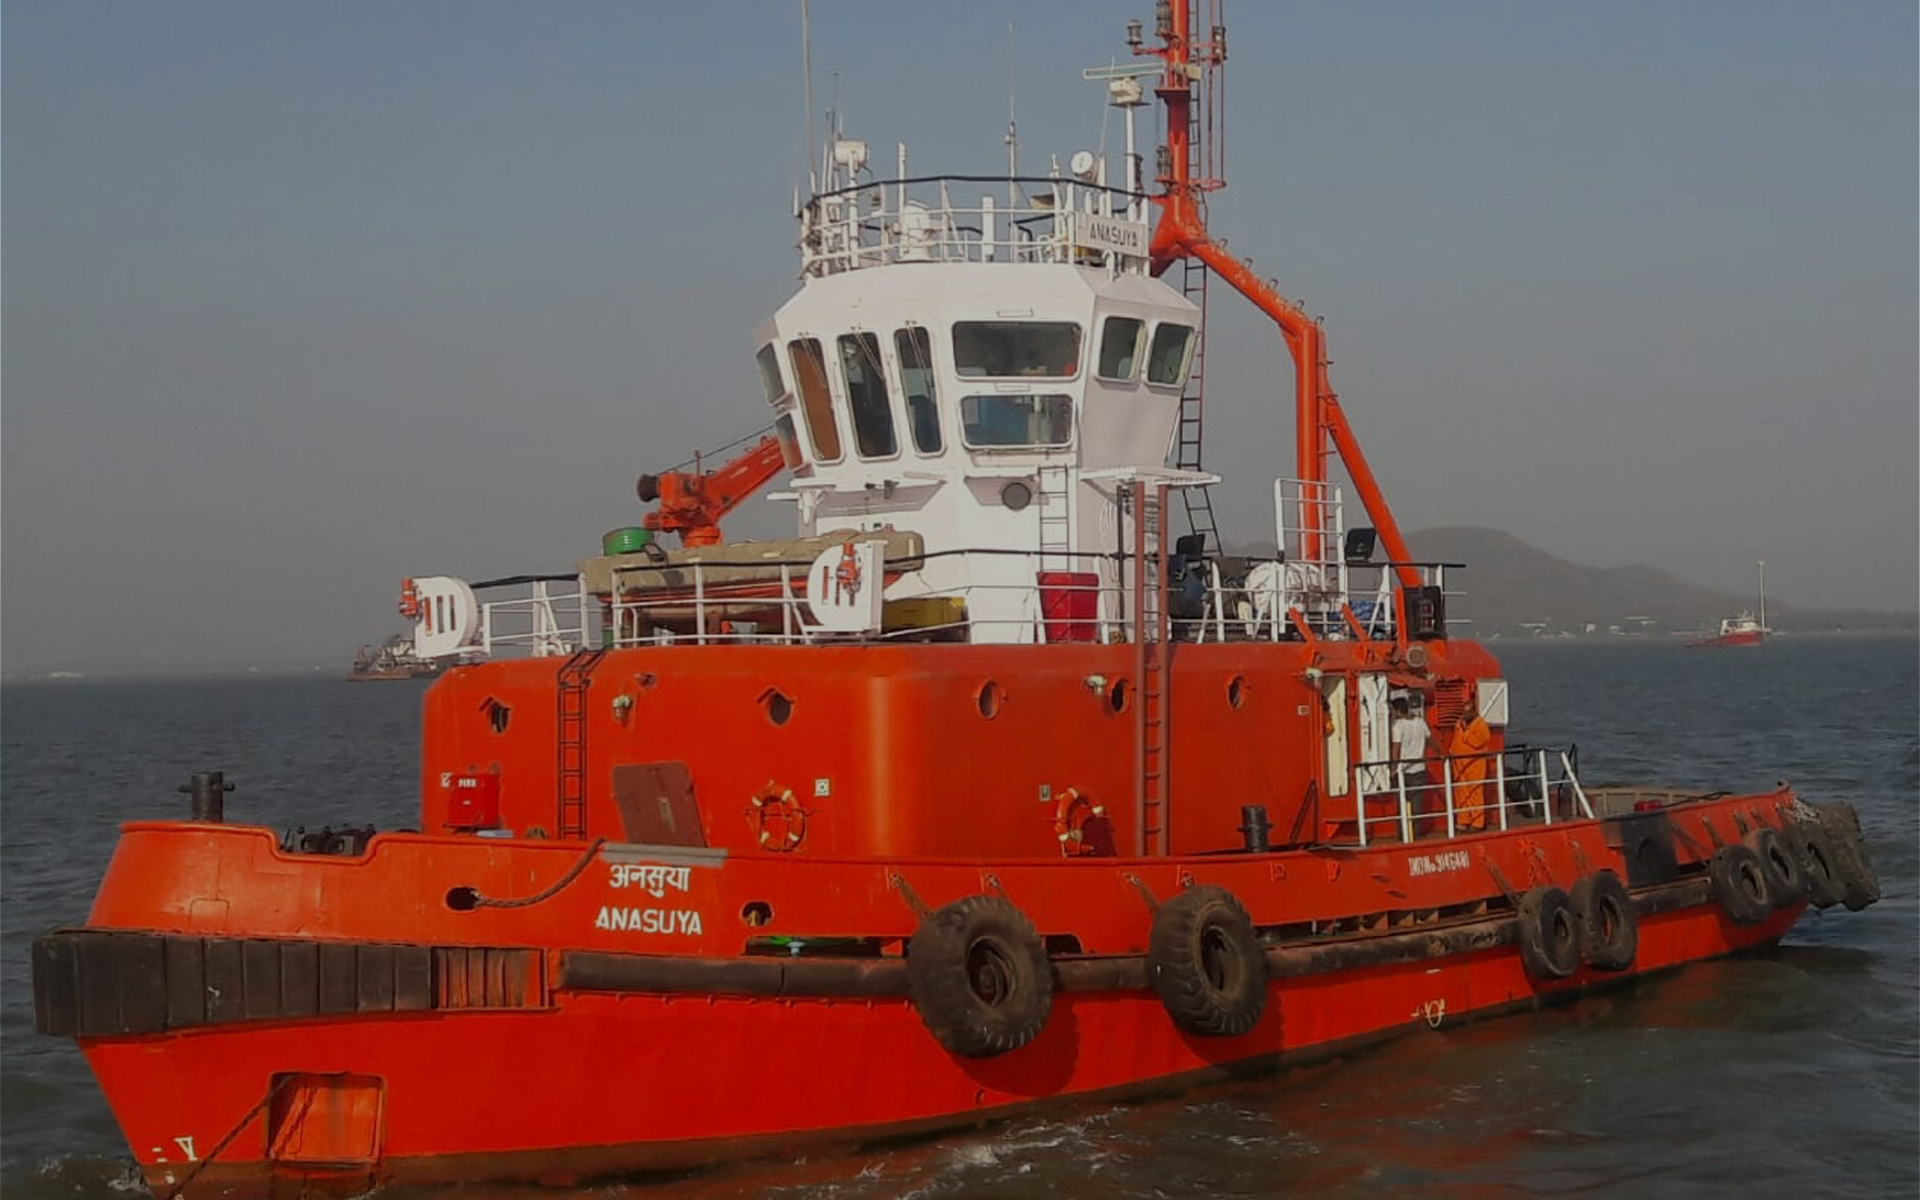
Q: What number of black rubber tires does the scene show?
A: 8